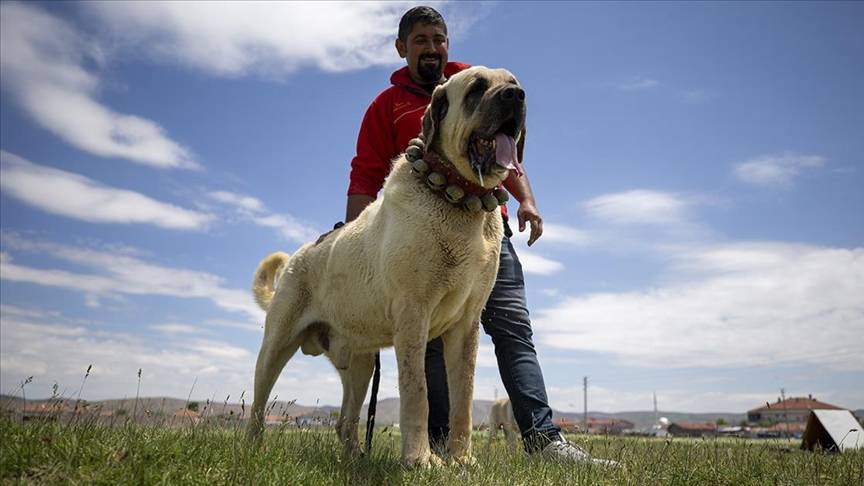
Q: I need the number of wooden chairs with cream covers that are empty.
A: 0